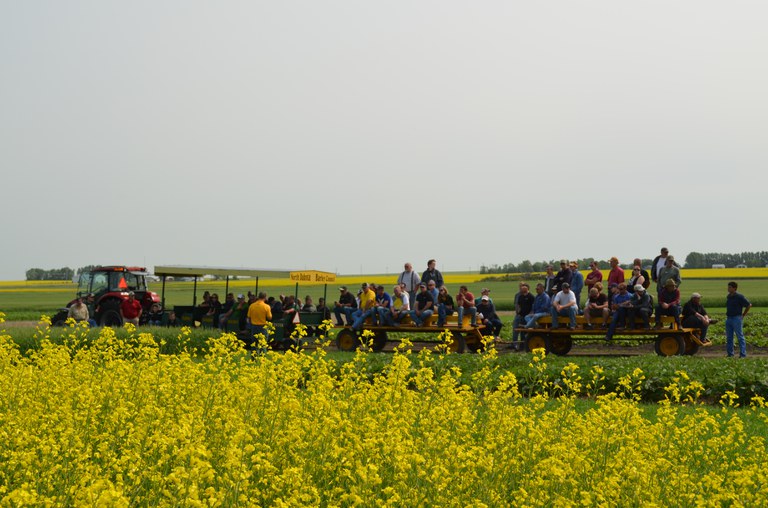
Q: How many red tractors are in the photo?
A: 1